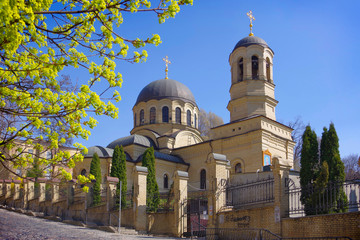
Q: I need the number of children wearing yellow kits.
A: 0